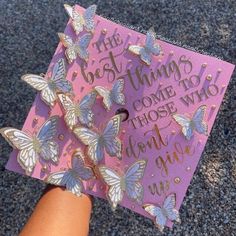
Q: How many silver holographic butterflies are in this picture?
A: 12